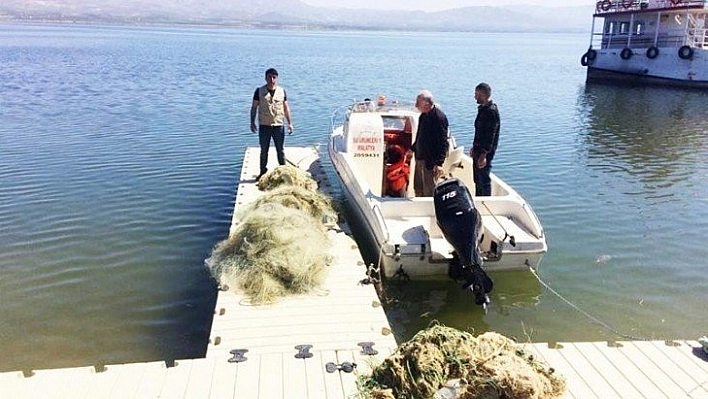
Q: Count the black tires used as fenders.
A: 5